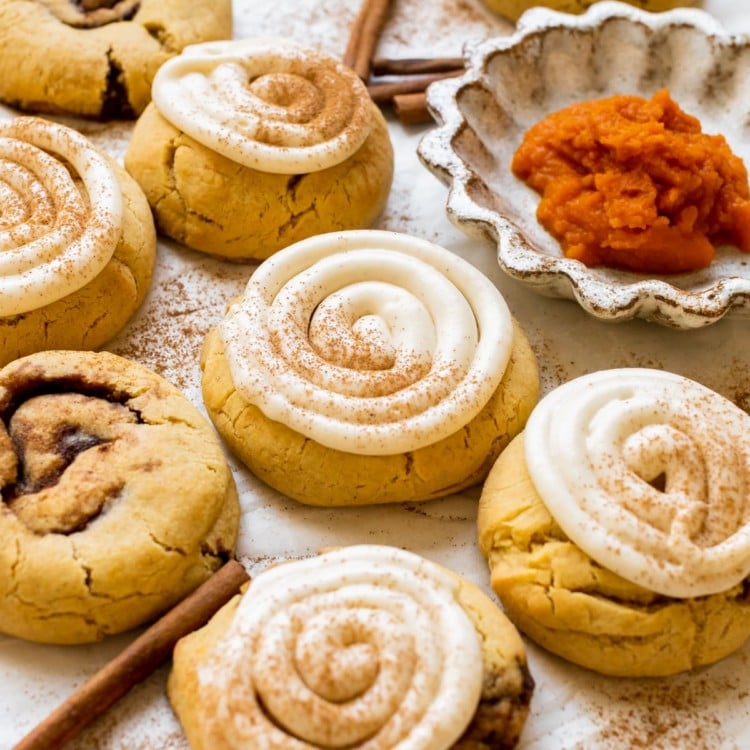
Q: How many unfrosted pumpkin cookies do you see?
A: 2